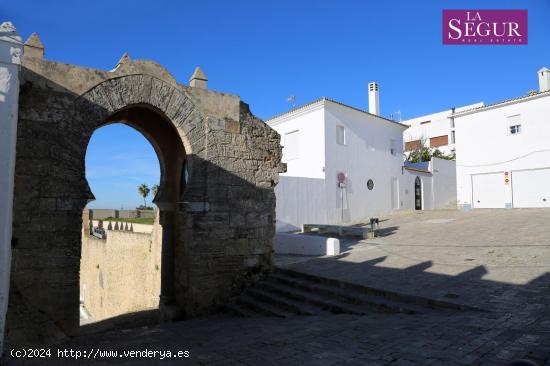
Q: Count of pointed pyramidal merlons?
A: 3